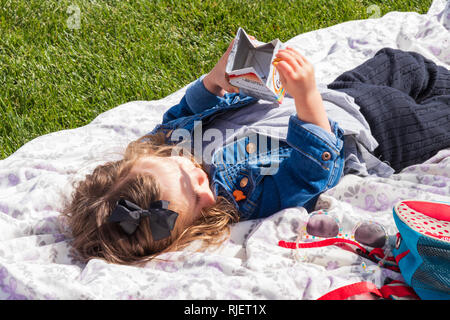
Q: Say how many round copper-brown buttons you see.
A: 3